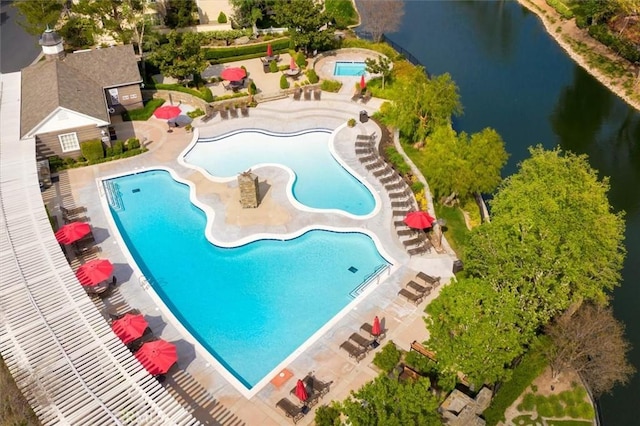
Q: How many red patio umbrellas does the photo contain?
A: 12